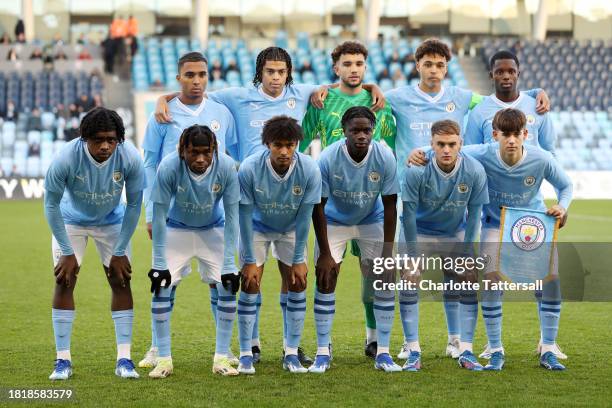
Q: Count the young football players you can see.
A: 11